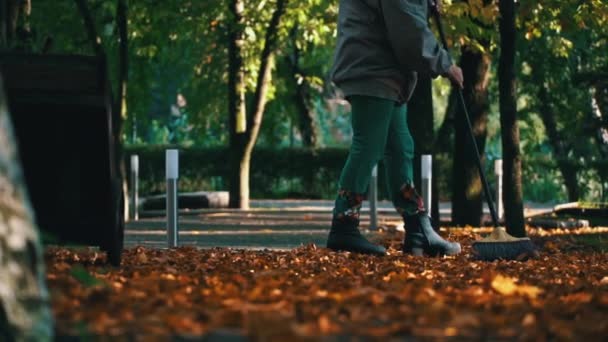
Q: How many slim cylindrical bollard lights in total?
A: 5